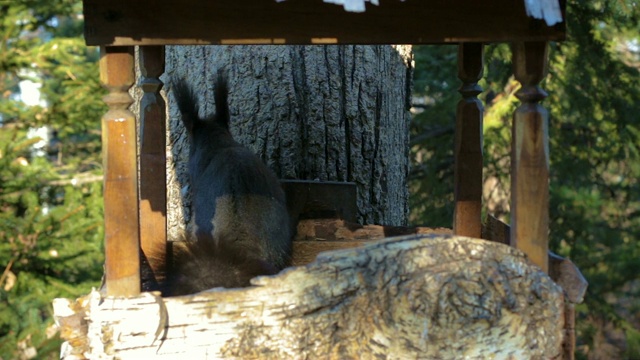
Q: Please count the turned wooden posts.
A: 4